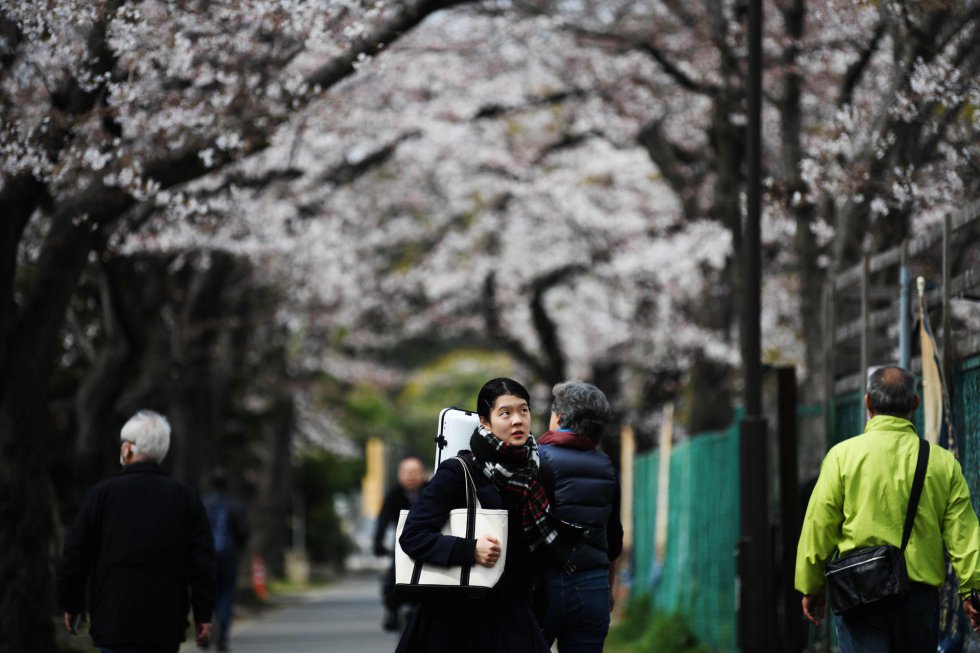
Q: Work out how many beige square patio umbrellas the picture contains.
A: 0